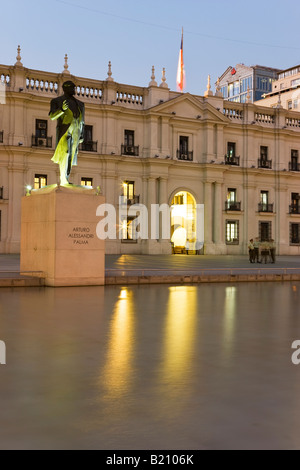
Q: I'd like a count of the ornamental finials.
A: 9